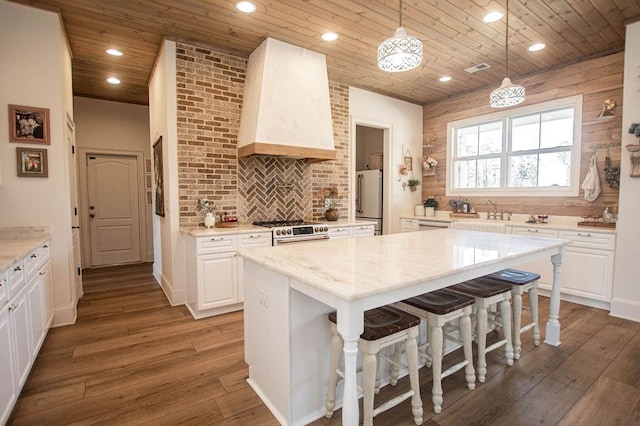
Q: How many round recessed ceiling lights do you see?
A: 7